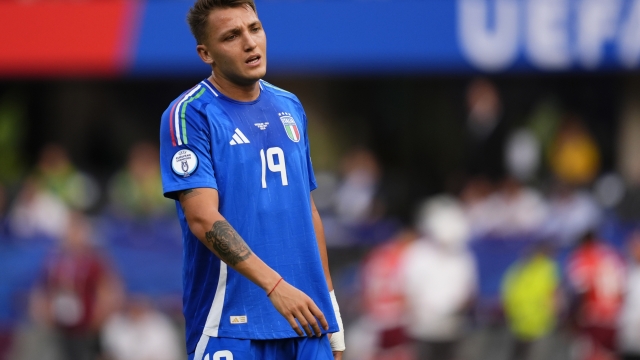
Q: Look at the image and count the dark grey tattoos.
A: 2